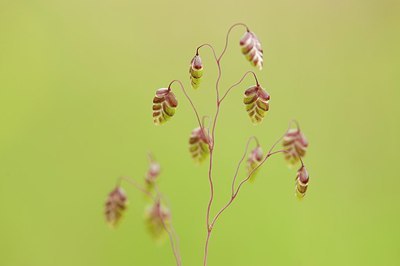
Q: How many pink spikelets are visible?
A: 11